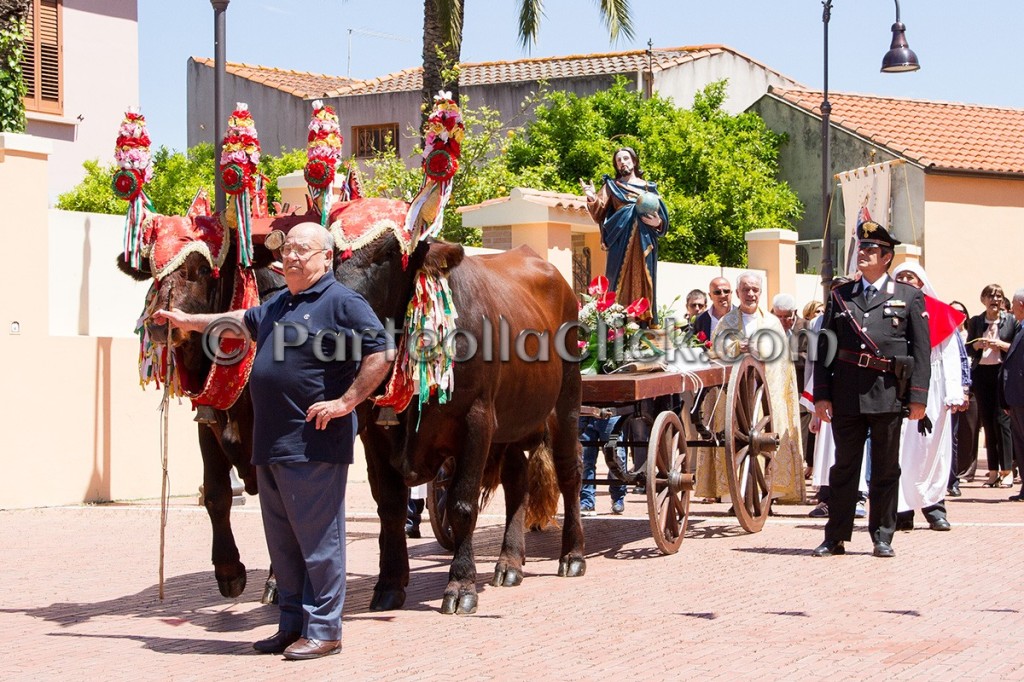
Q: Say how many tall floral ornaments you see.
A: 4